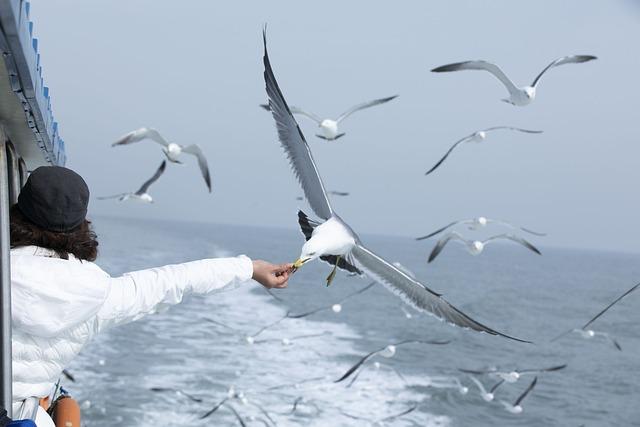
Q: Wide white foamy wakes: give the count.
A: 1